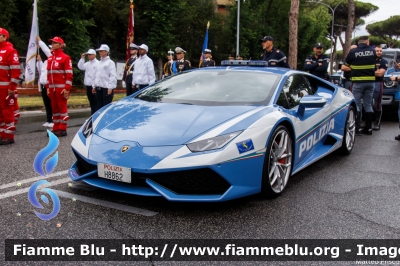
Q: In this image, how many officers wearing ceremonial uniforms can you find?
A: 4